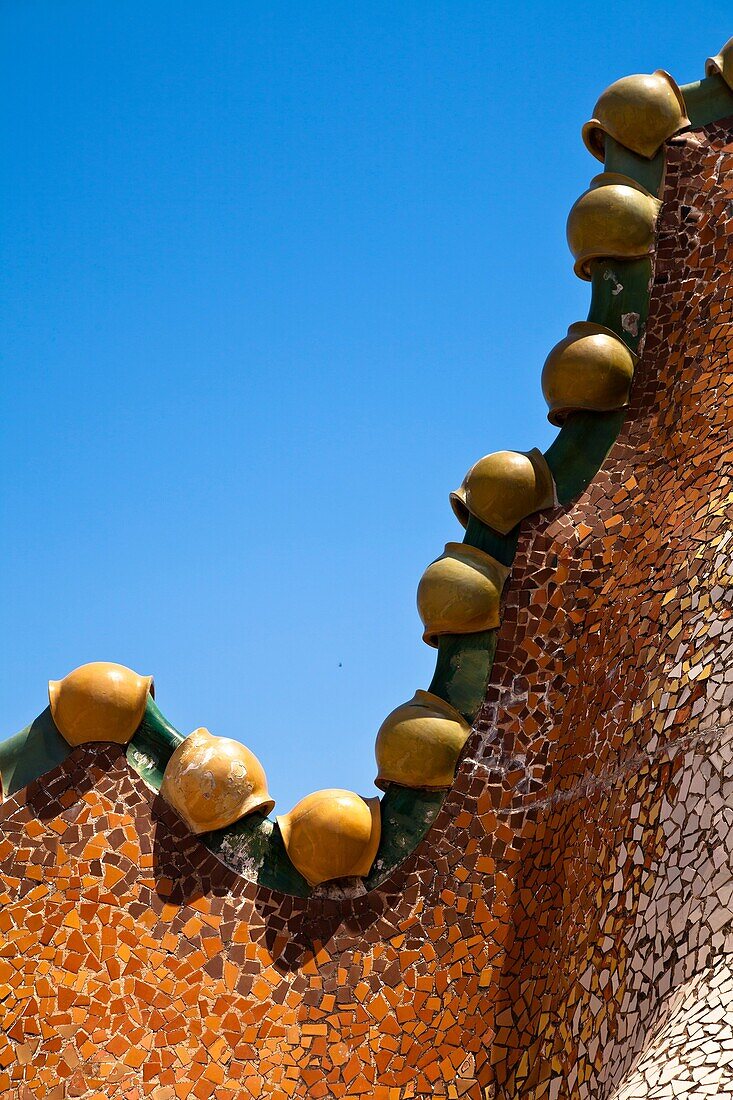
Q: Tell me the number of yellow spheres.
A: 10